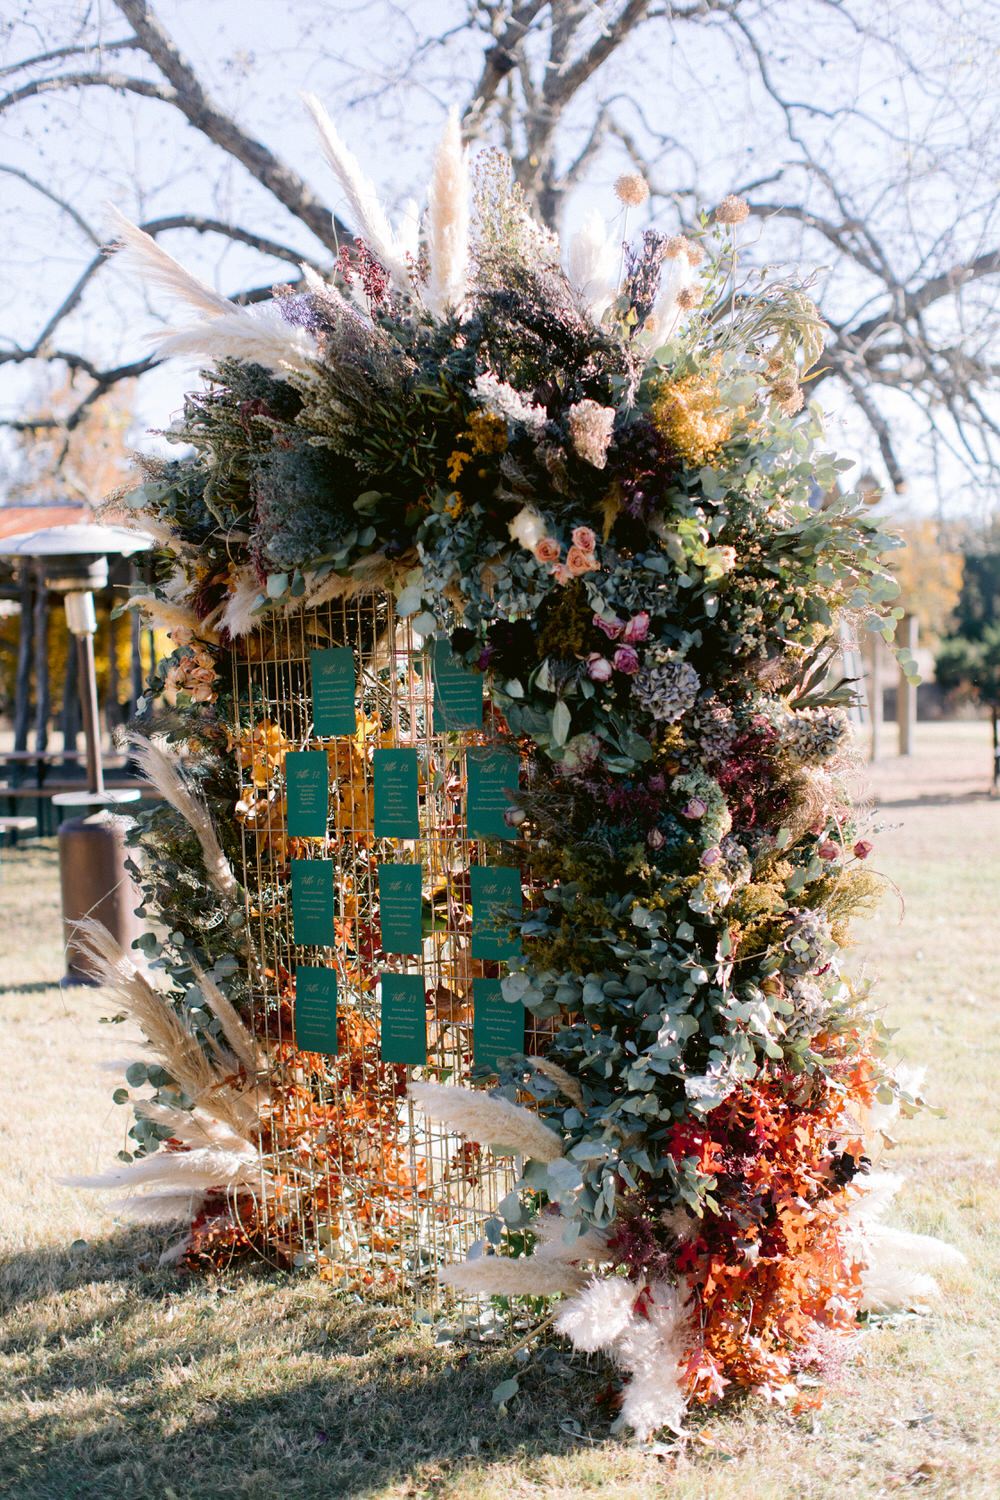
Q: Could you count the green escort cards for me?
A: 11